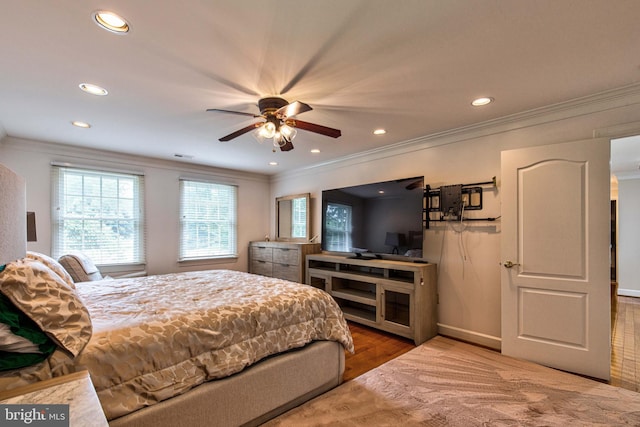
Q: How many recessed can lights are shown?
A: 7